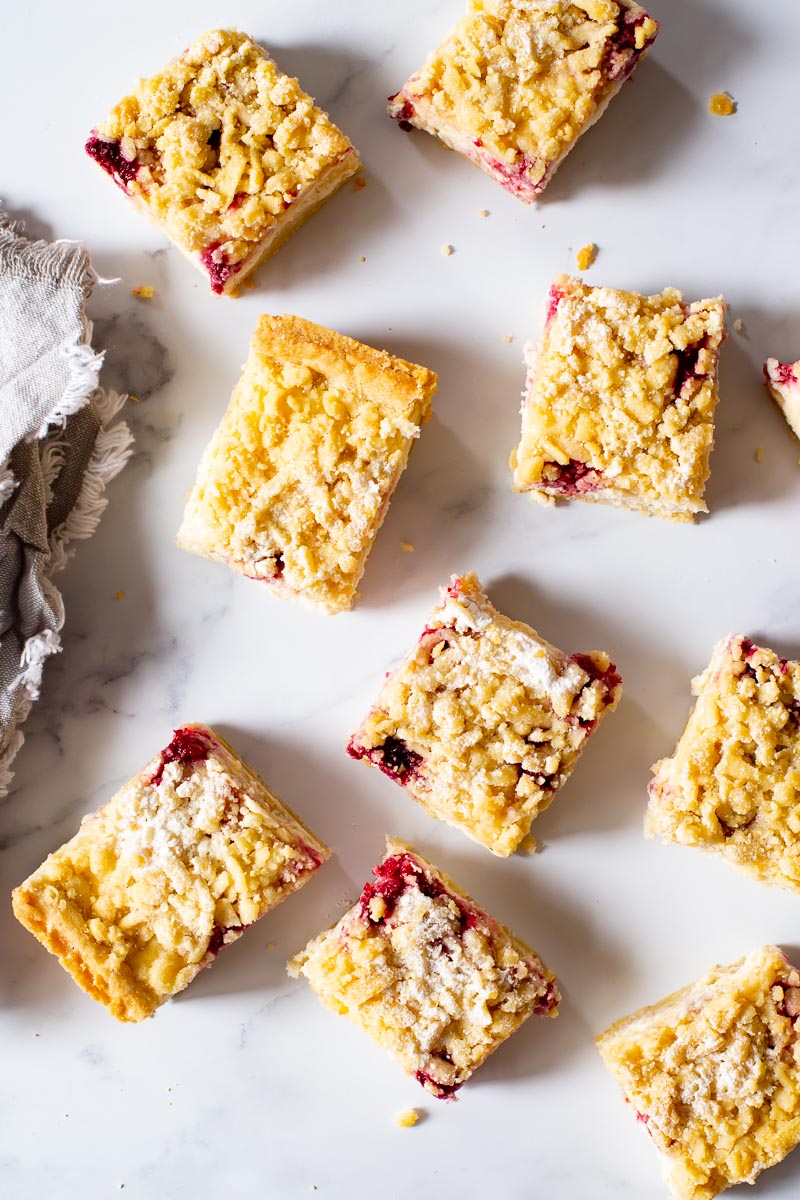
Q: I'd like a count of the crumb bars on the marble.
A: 10